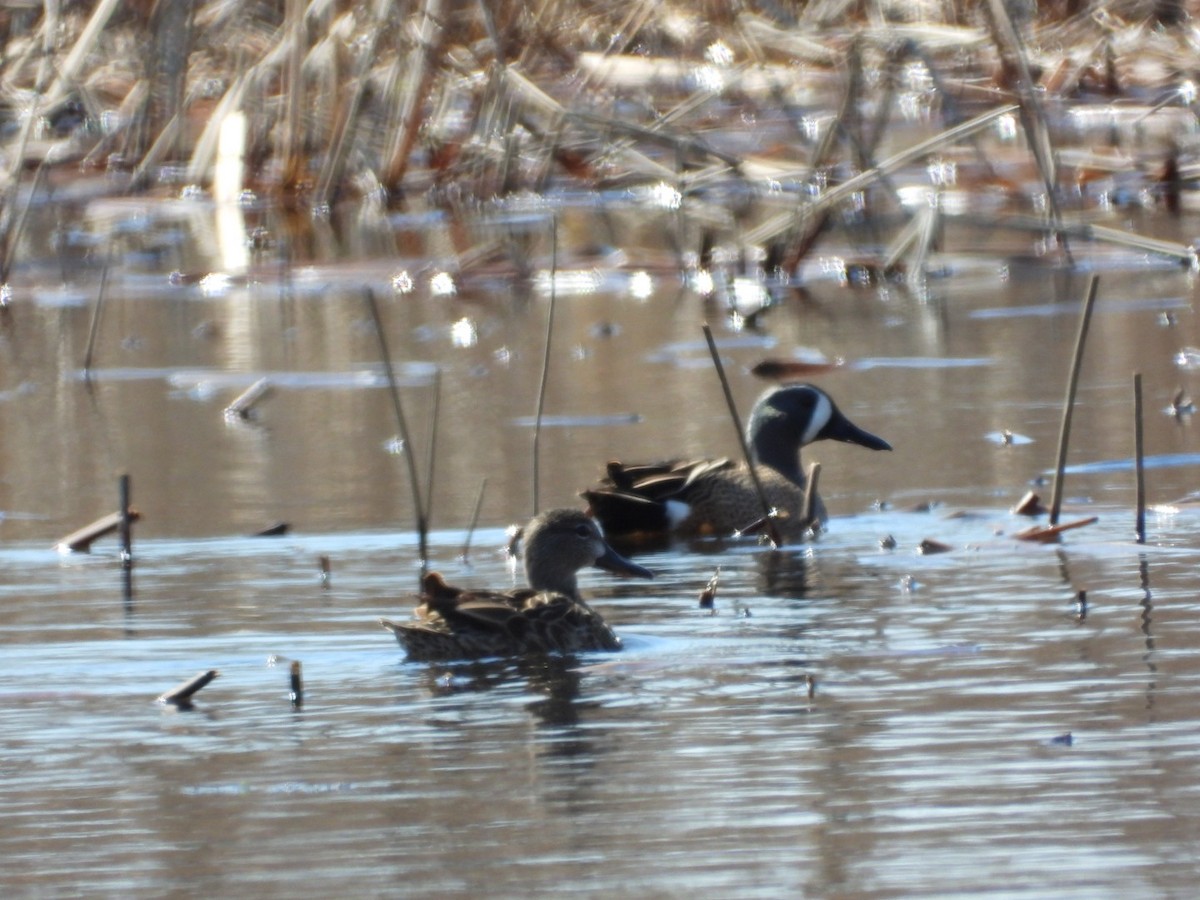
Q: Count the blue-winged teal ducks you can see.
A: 2